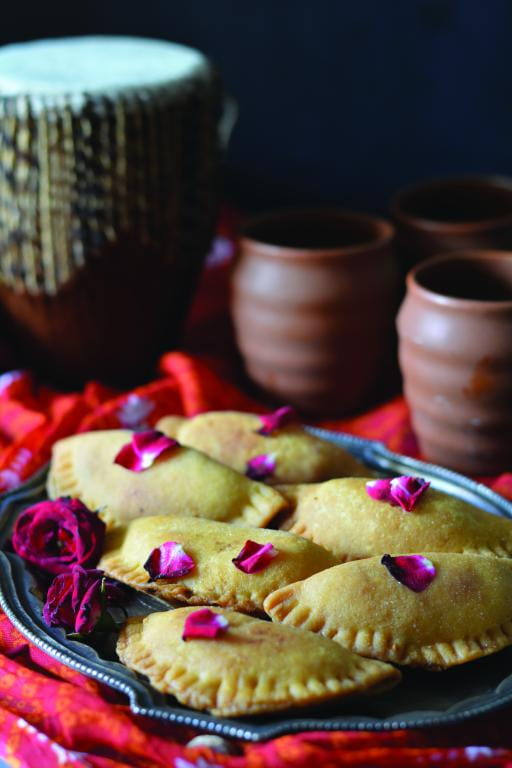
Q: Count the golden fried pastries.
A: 6